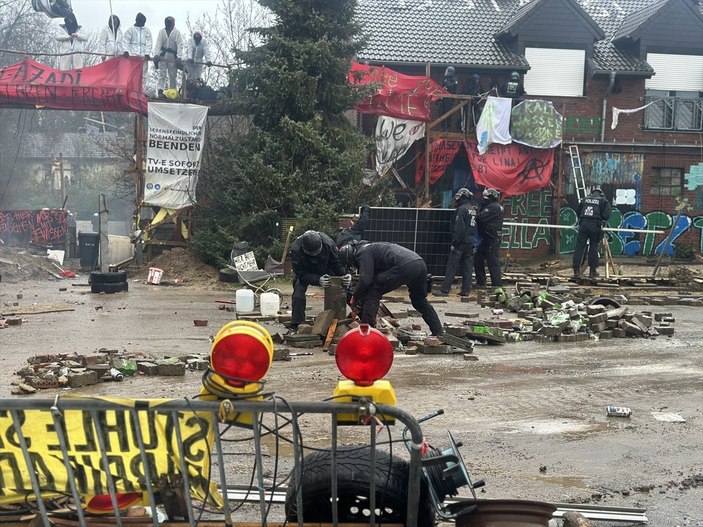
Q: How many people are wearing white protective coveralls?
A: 5